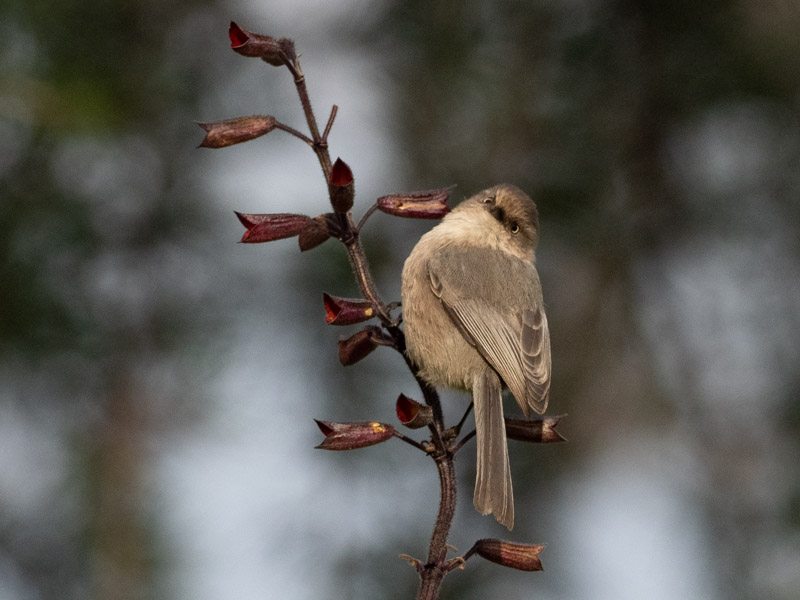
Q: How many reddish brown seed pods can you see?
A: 12